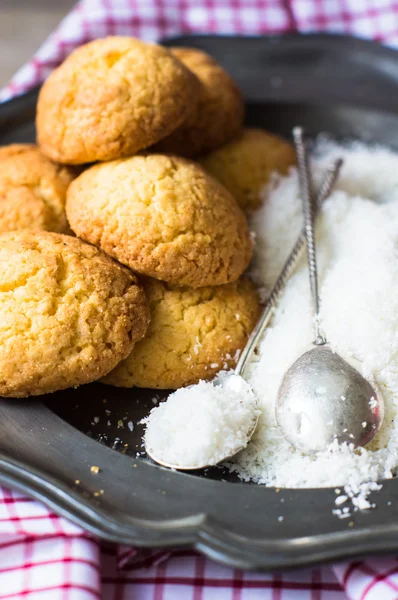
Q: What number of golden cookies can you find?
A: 7